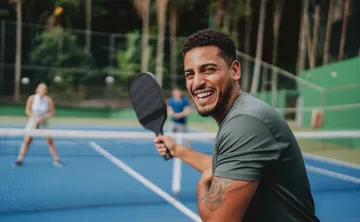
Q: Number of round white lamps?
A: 3